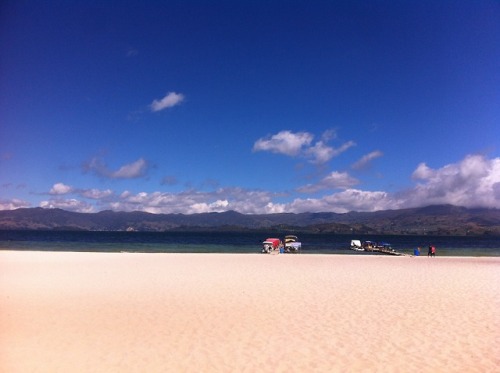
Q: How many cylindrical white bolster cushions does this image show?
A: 0